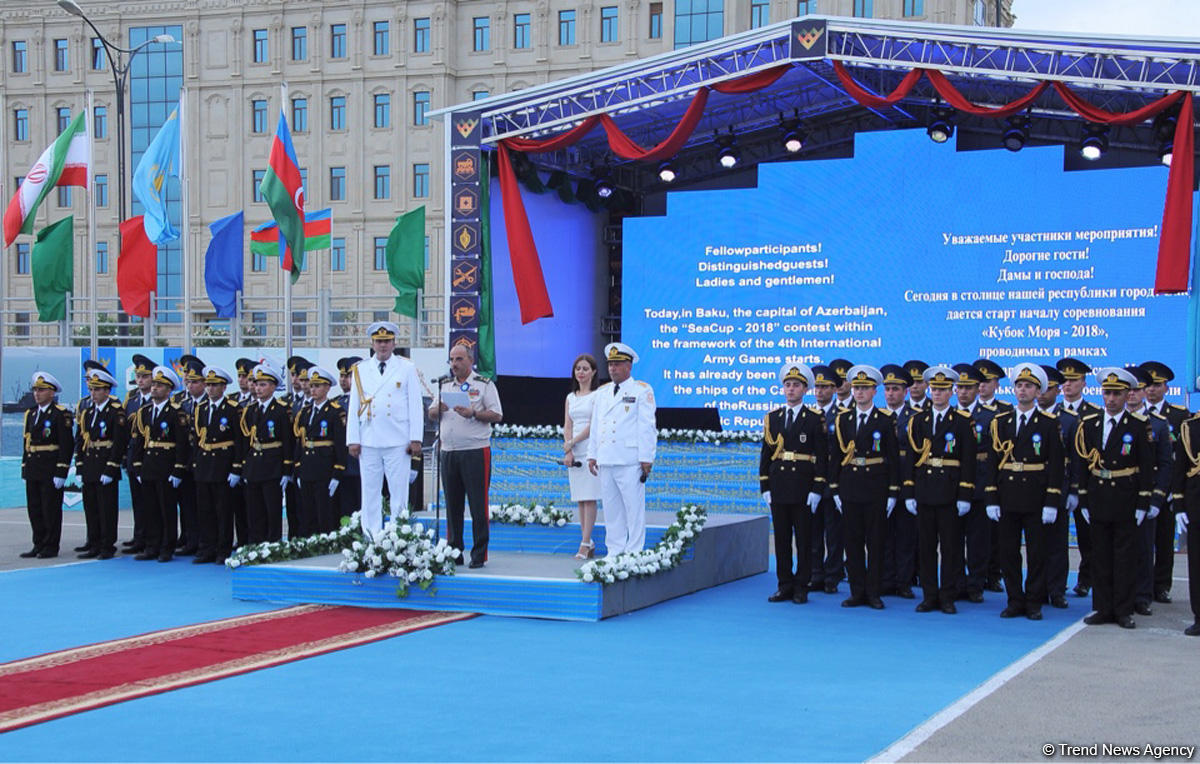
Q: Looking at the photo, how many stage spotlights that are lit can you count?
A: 7